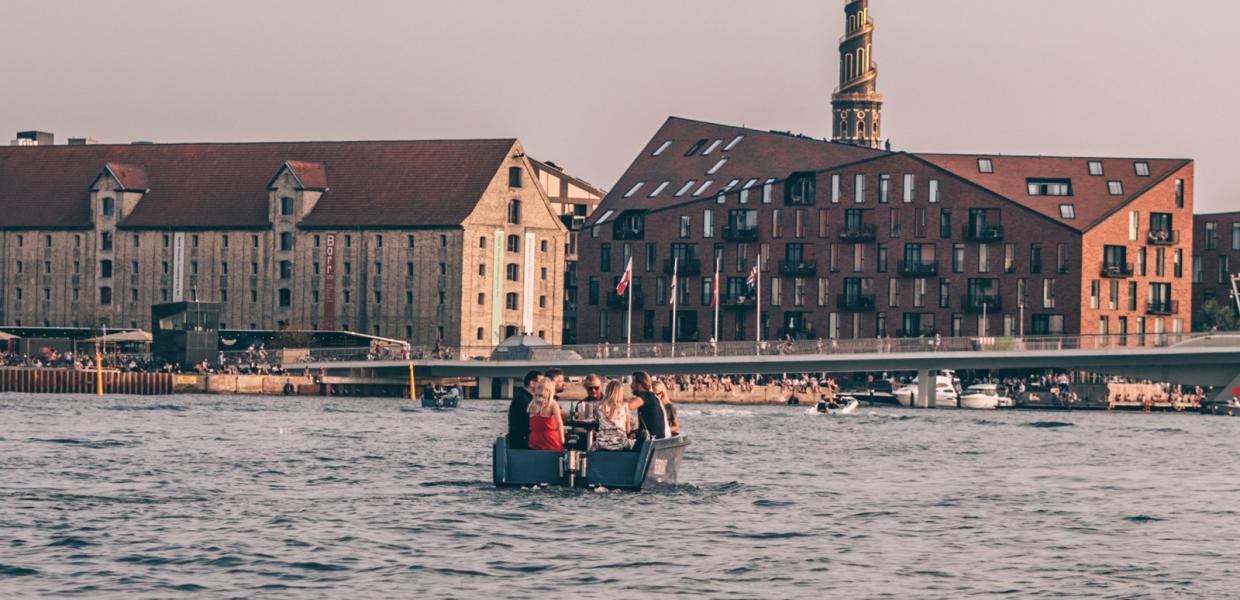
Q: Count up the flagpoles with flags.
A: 4